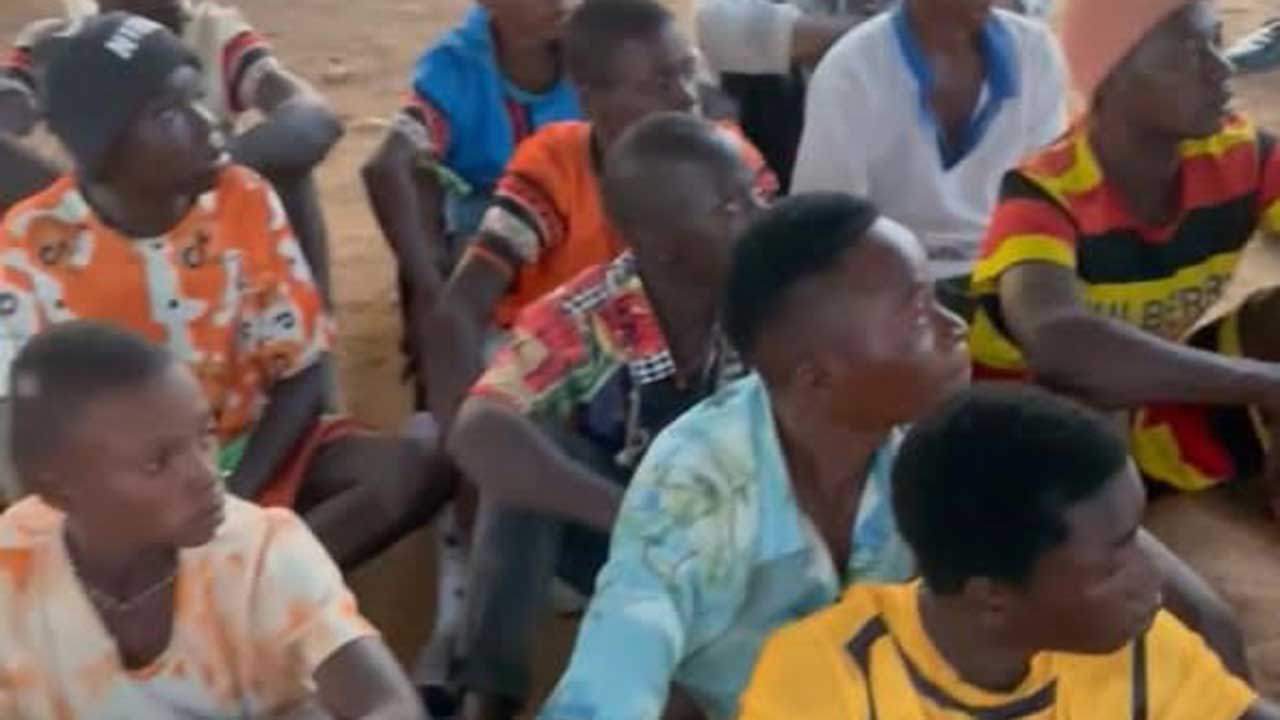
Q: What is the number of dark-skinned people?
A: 11